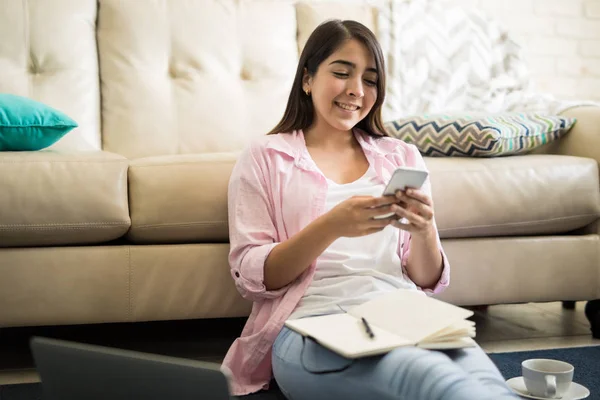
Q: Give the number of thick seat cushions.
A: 3